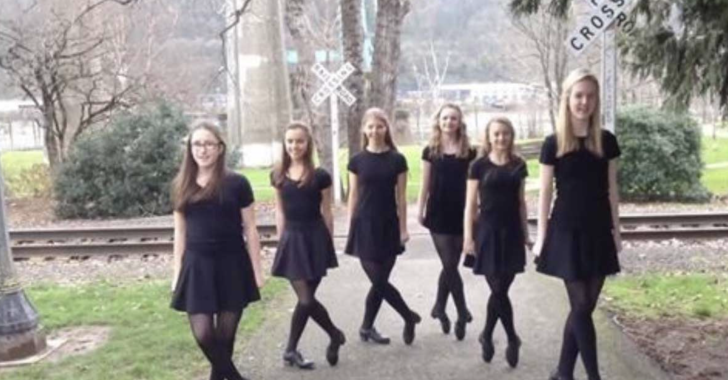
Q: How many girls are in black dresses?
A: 6